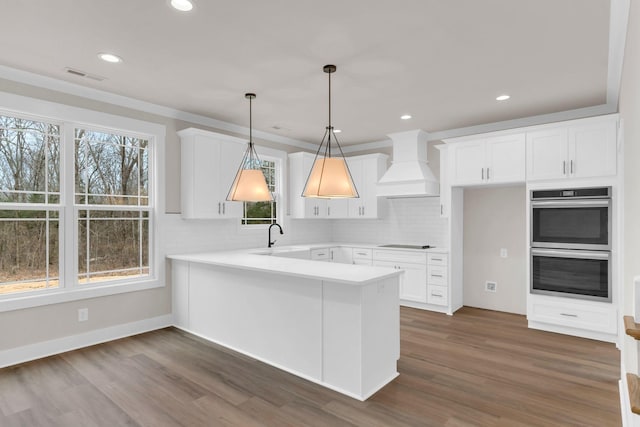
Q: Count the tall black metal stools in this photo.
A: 0